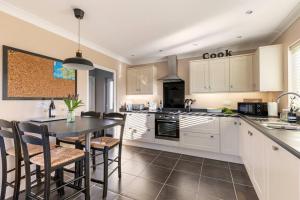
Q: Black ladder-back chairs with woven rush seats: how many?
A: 4